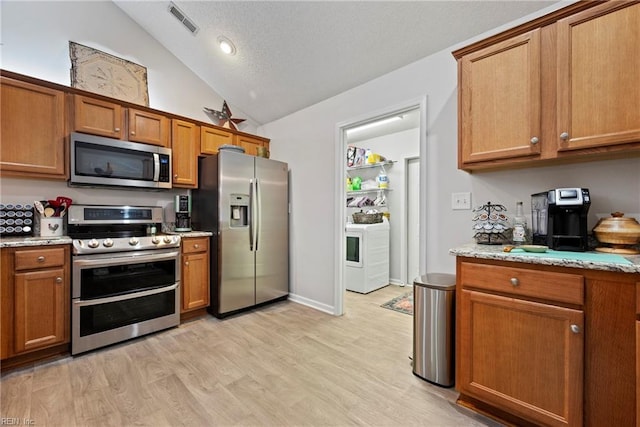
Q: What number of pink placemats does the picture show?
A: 0